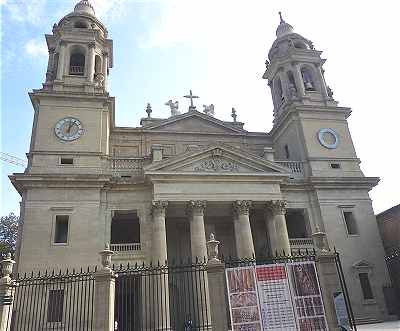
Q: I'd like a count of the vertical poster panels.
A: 3